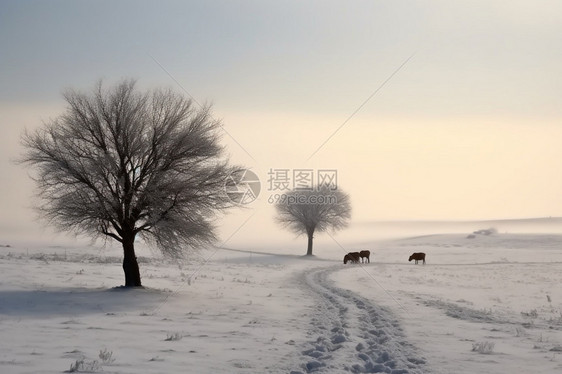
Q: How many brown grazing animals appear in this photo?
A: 3